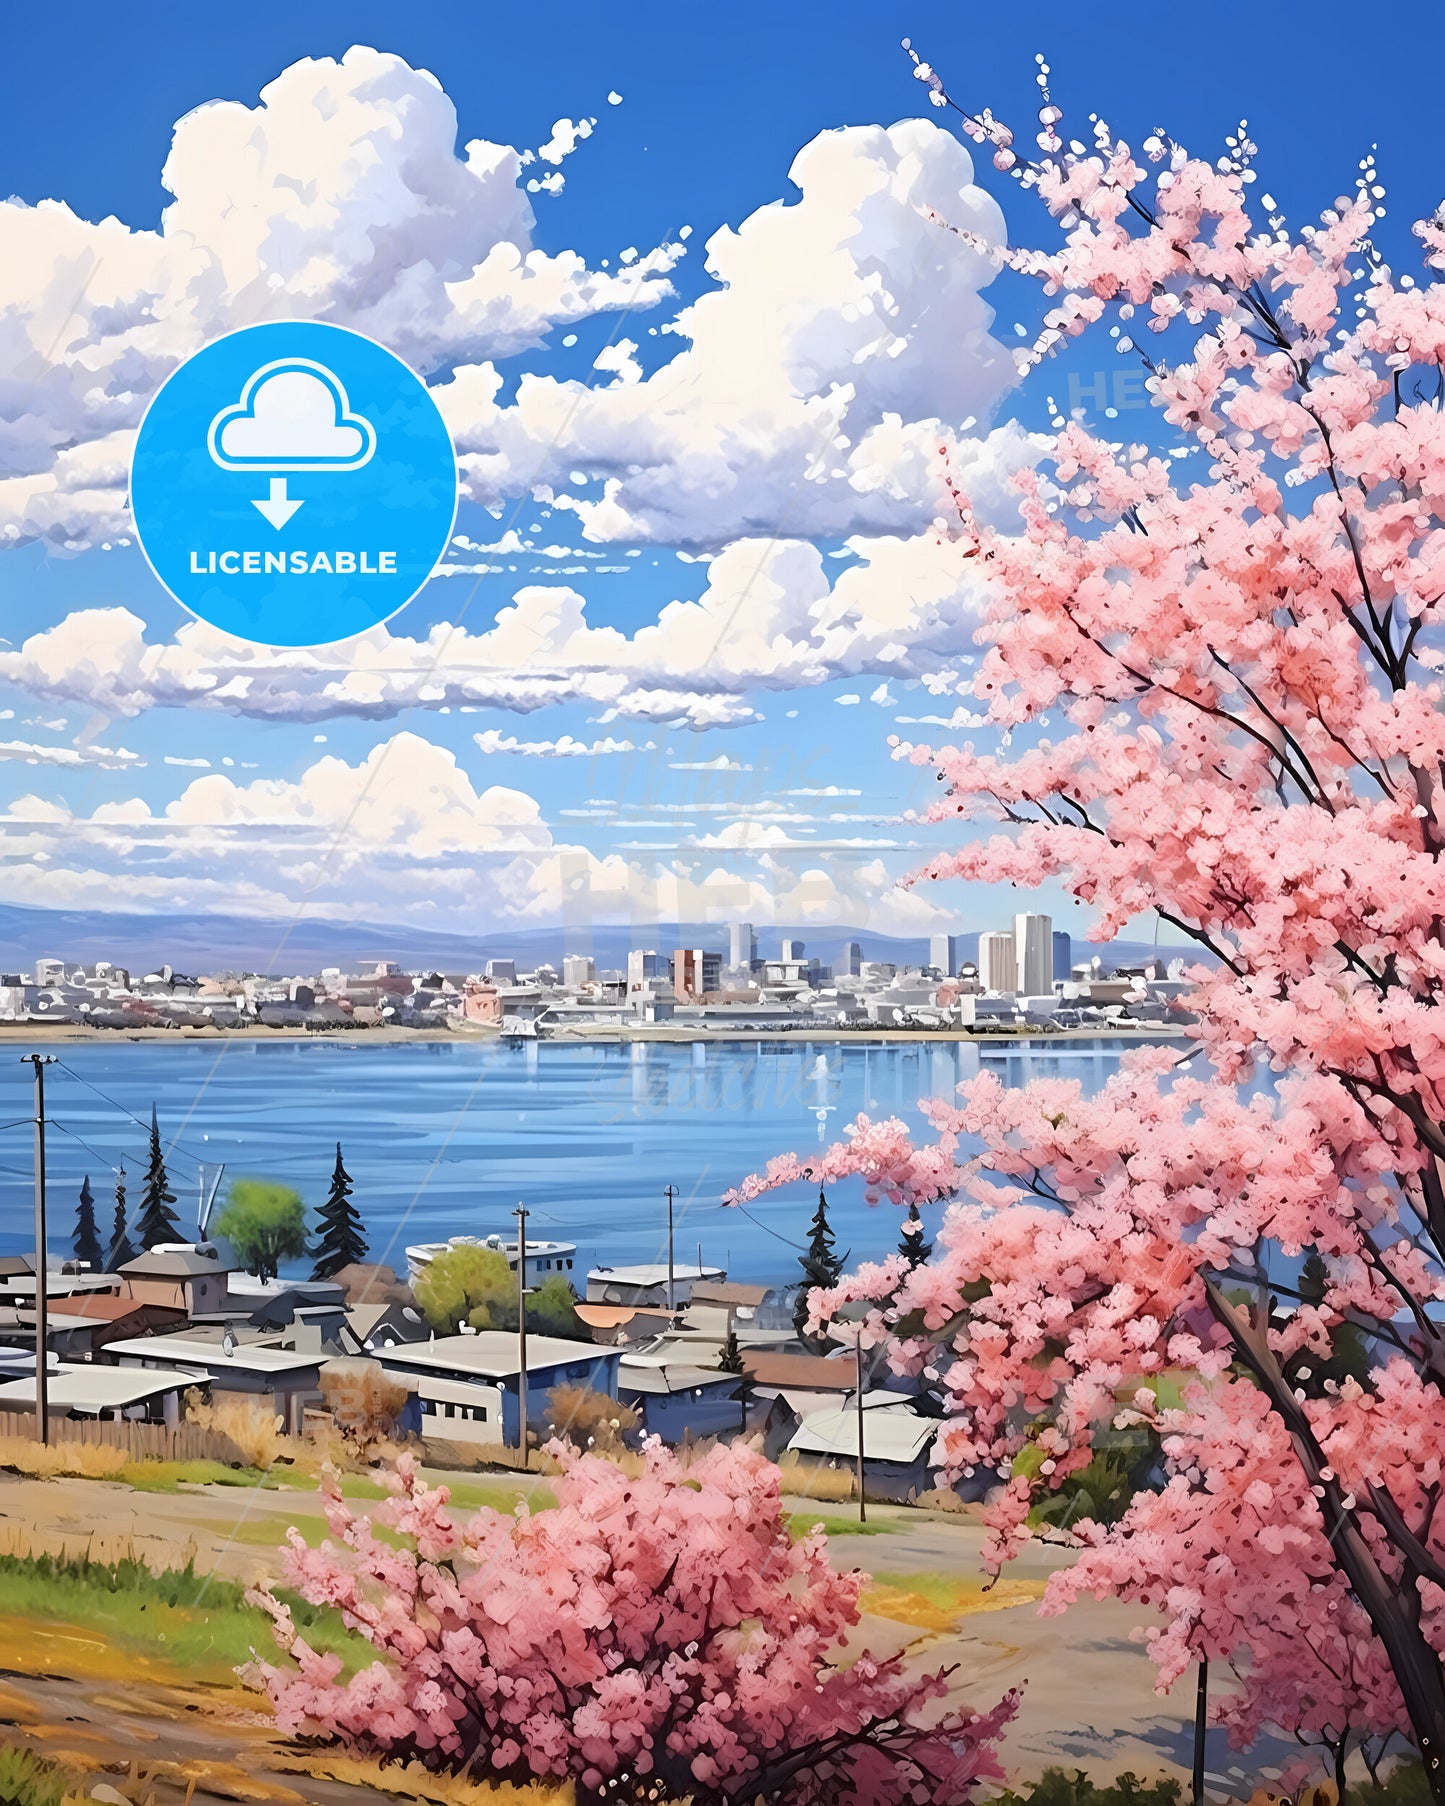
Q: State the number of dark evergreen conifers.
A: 6